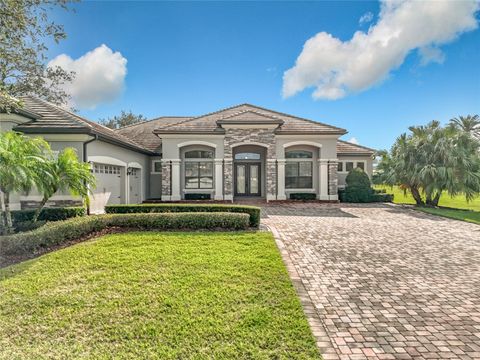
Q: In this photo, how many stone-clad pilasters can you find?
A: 4